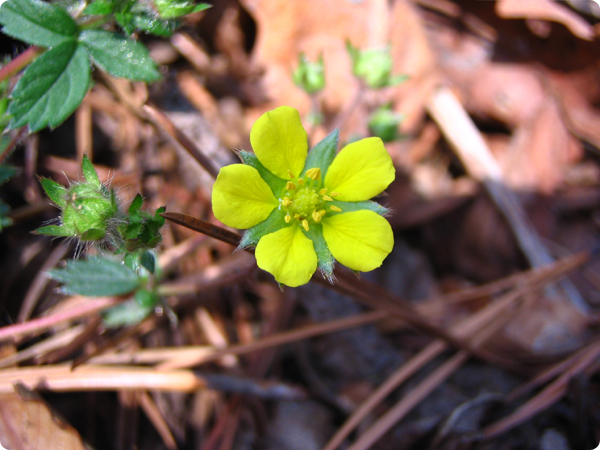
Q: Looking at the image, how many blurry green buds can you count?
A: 3